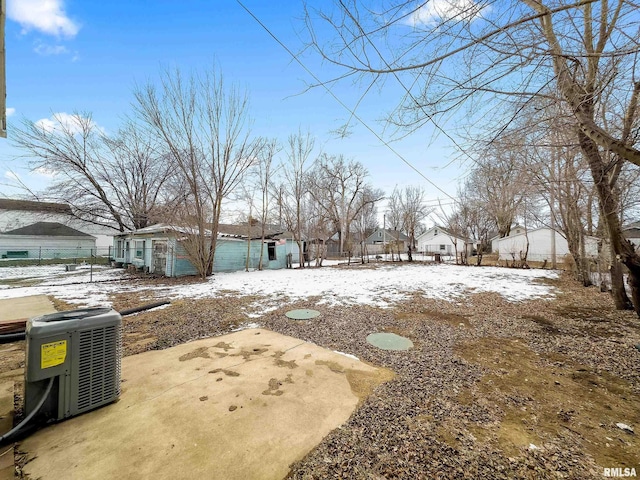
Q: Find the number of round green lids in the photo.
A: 2